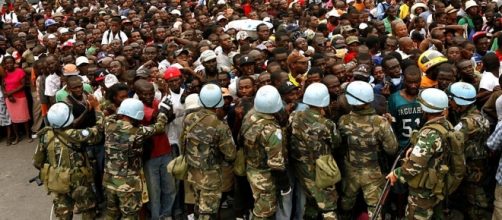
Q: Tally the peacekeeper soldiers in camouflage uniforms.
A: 8